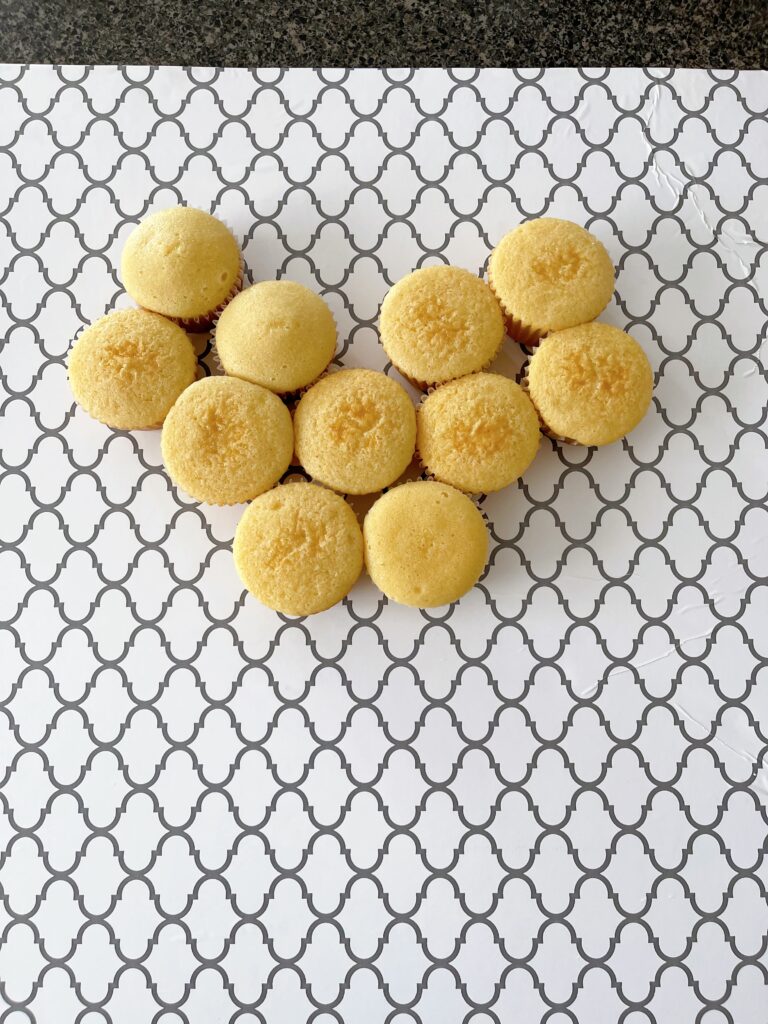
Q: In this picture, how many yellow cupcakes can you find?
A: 11